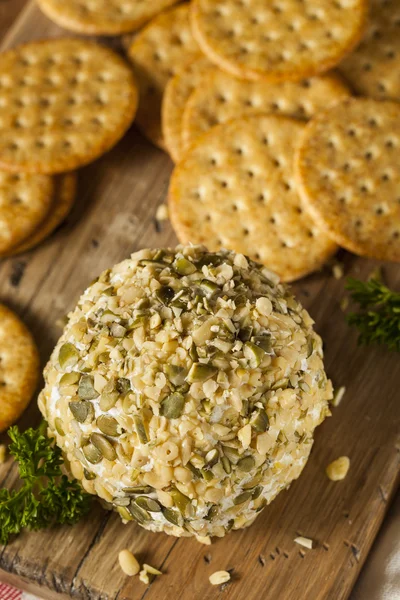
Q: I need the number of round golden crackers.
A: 12